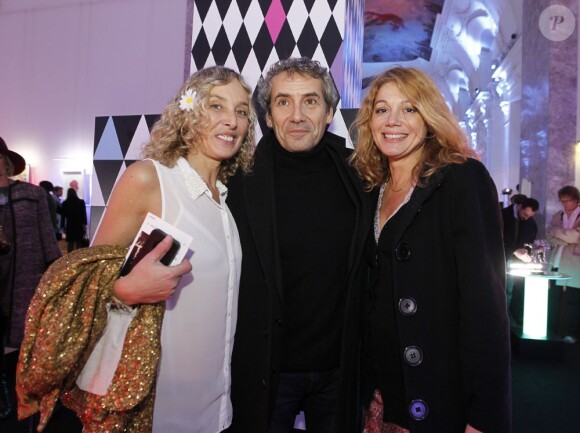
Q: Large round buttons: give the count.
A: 4